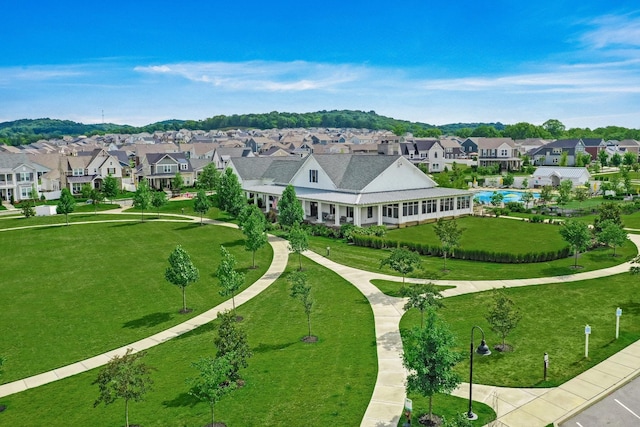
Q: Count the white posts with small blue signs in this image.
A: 2